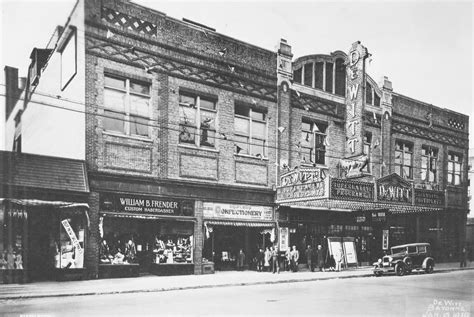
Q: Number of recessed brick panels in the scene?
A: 3